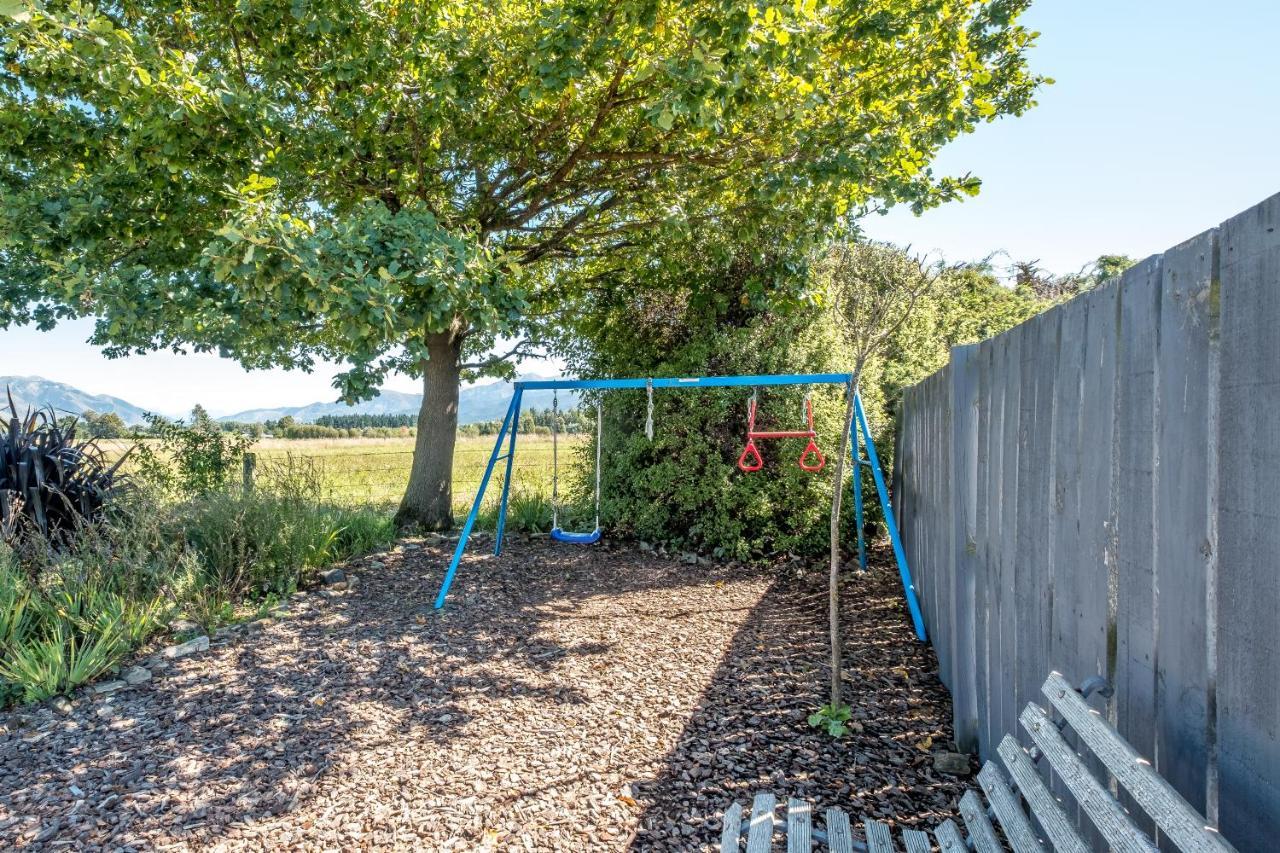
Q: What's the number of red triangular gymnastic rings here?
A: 2